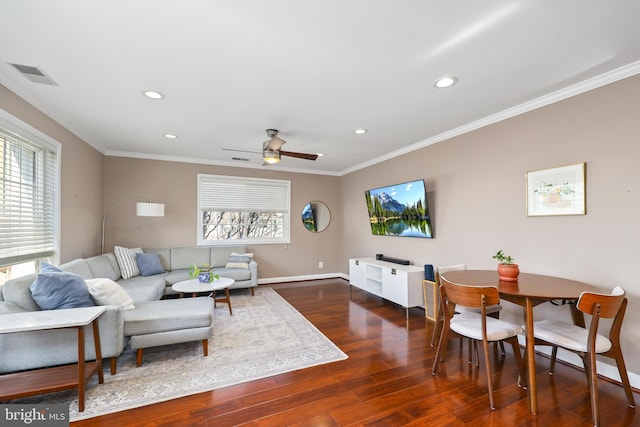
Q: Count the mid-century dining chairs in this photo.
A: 3